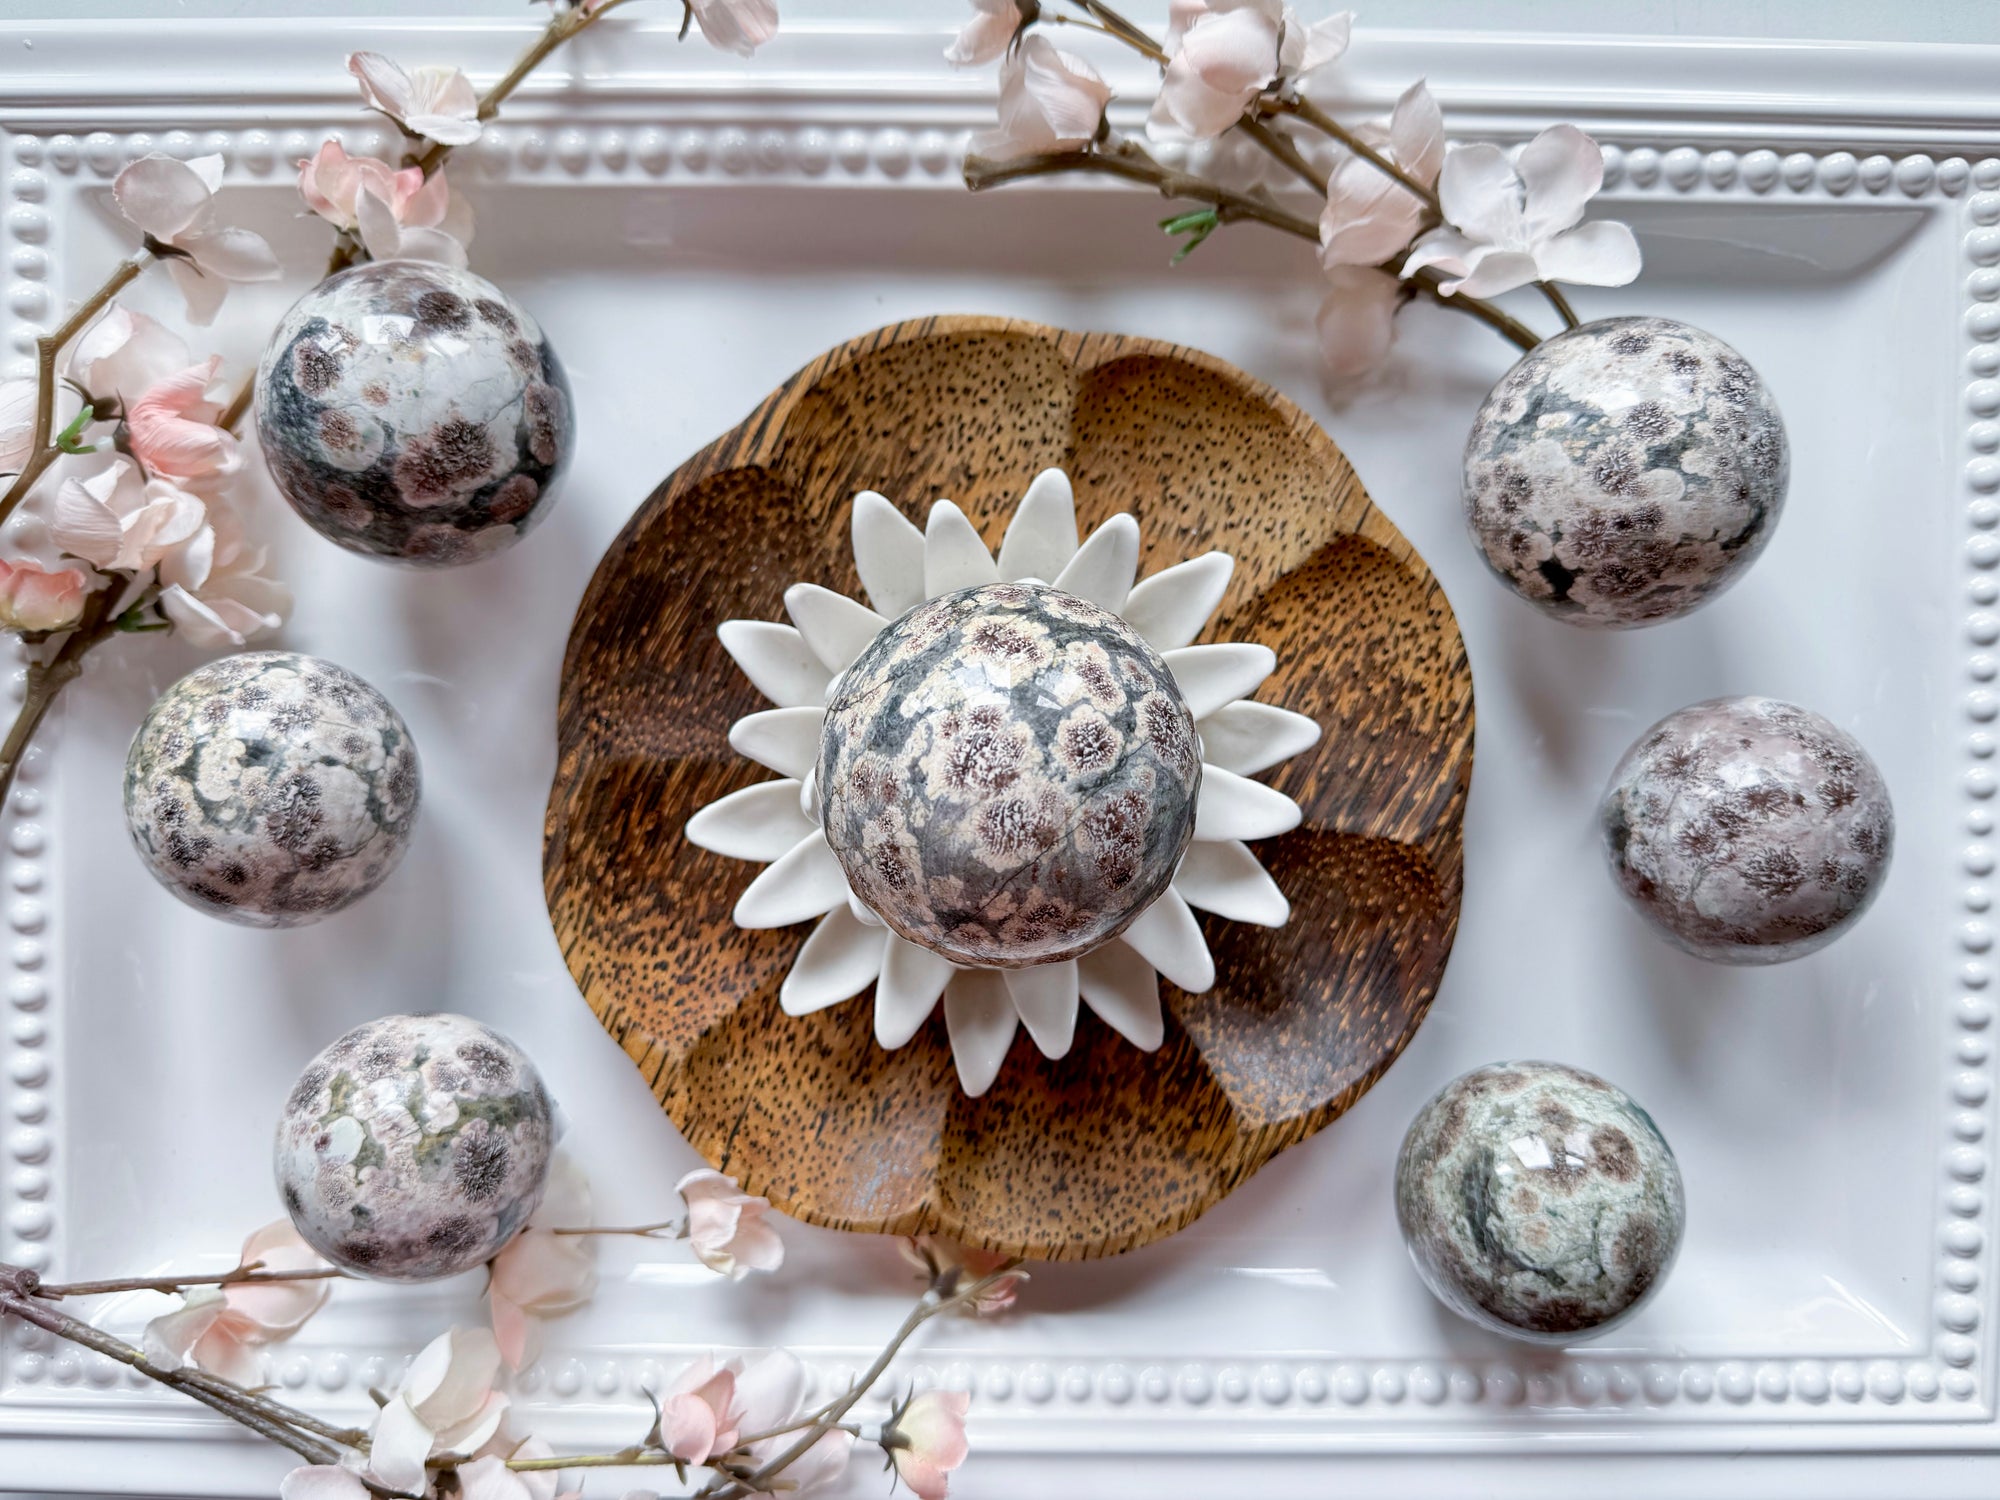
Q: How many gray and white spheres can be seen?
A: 7